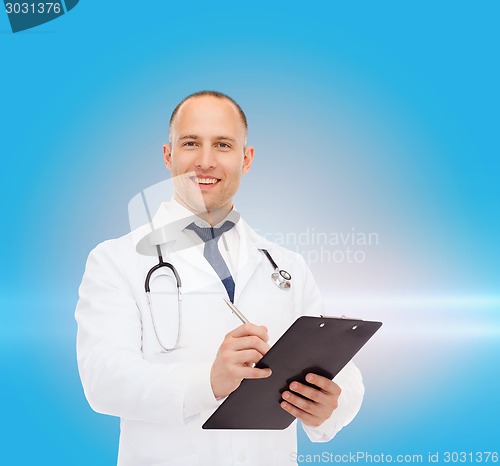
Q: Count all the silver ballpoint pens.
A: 1